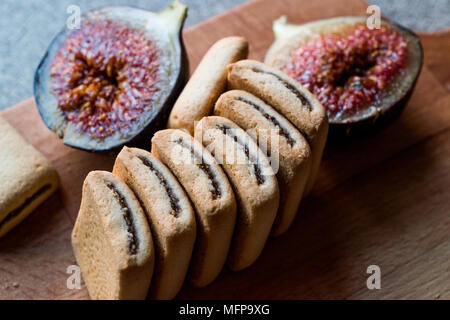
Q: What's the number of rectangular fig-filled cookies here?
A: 8